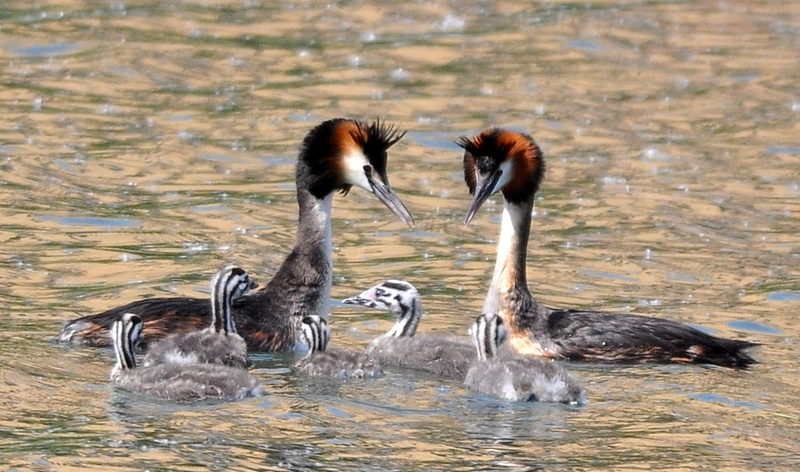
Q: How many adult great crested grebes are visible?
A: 2